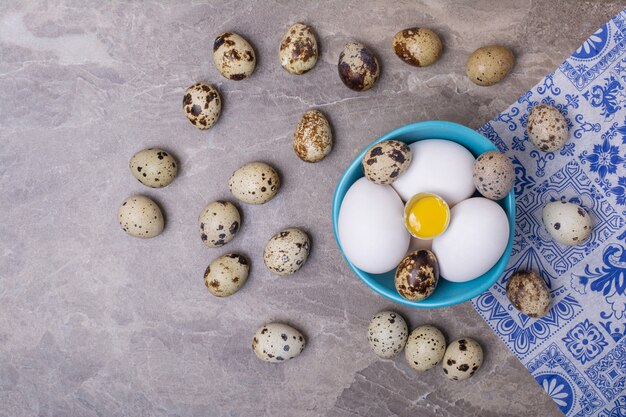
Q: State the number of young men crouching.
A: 0